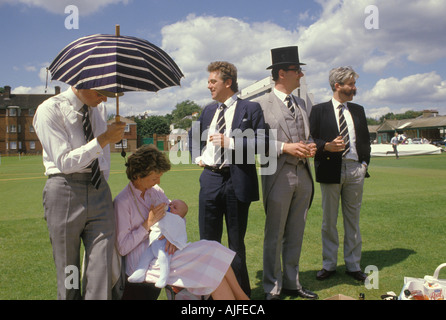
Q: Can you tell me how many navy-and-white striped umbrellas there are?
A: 1